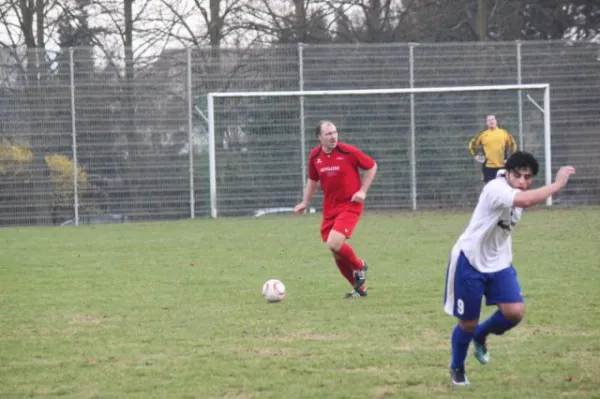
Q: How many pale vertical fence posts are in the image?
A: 5